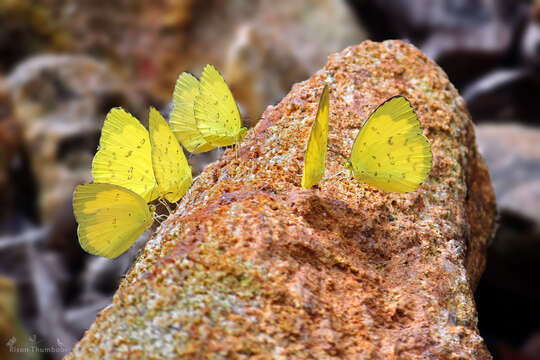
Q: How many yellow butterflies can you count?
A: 7